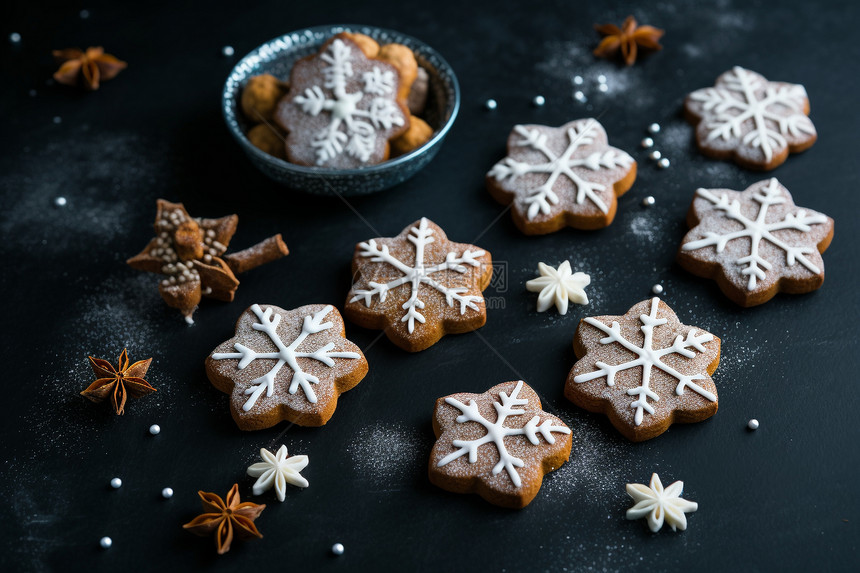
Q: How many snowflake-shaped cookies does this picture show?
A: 8